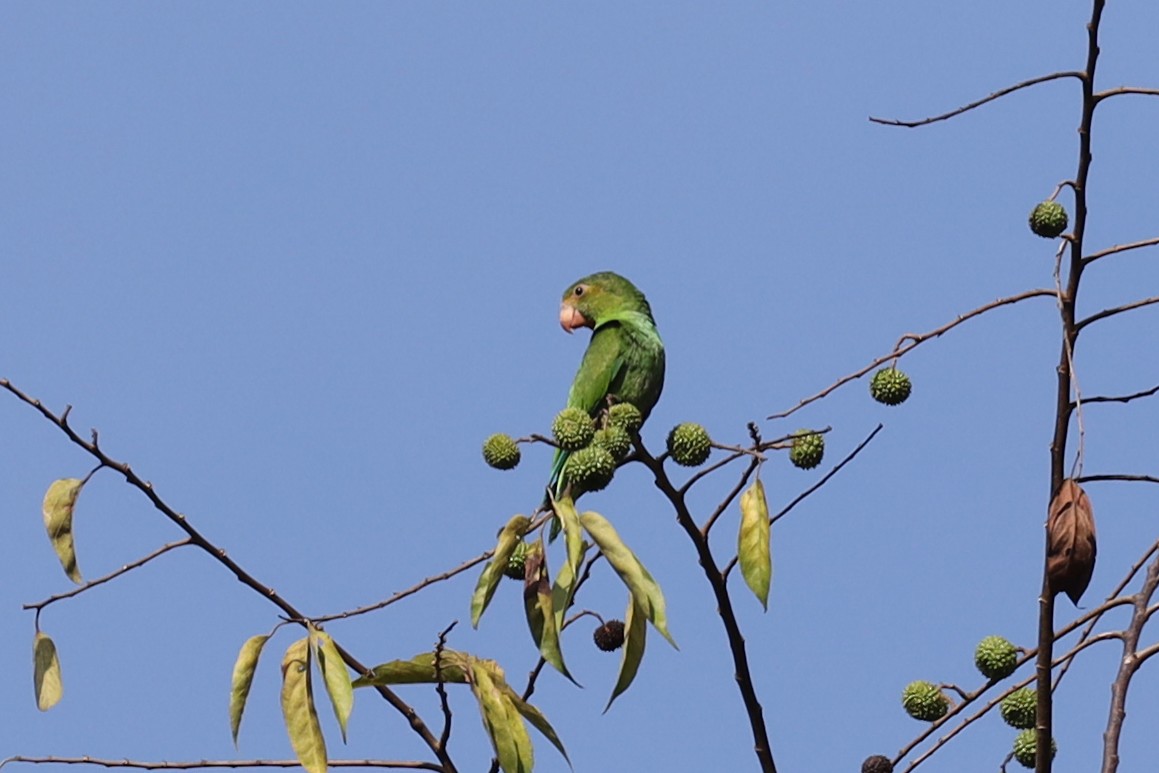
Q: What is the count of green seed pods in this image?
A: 14